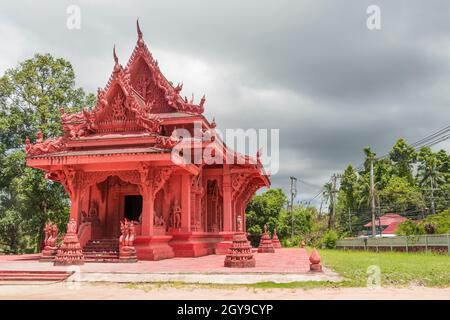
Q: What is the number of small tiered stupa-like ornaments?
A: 4